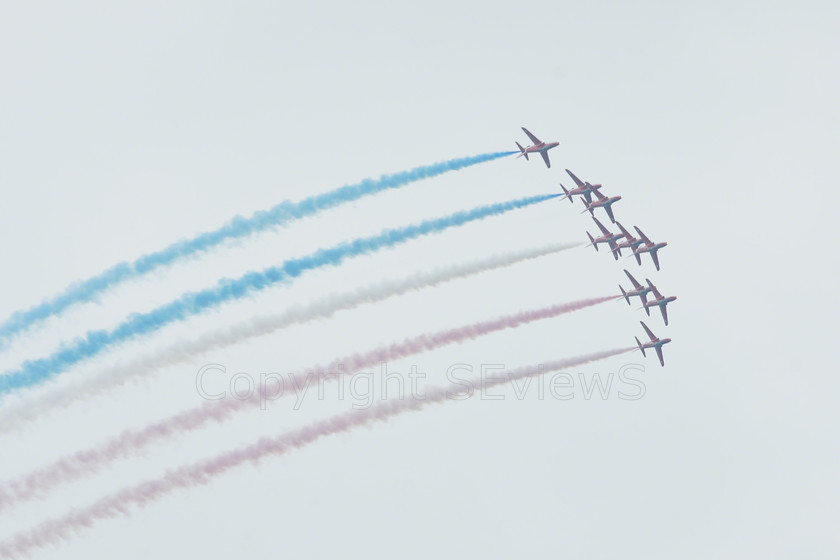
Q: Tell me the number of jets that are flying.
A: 9